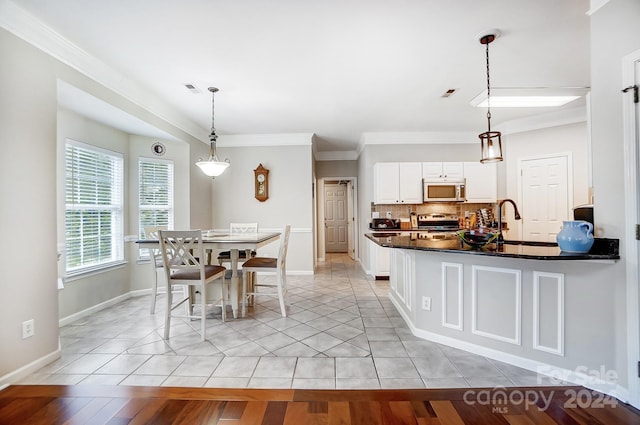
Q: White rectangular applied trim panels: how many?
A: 6